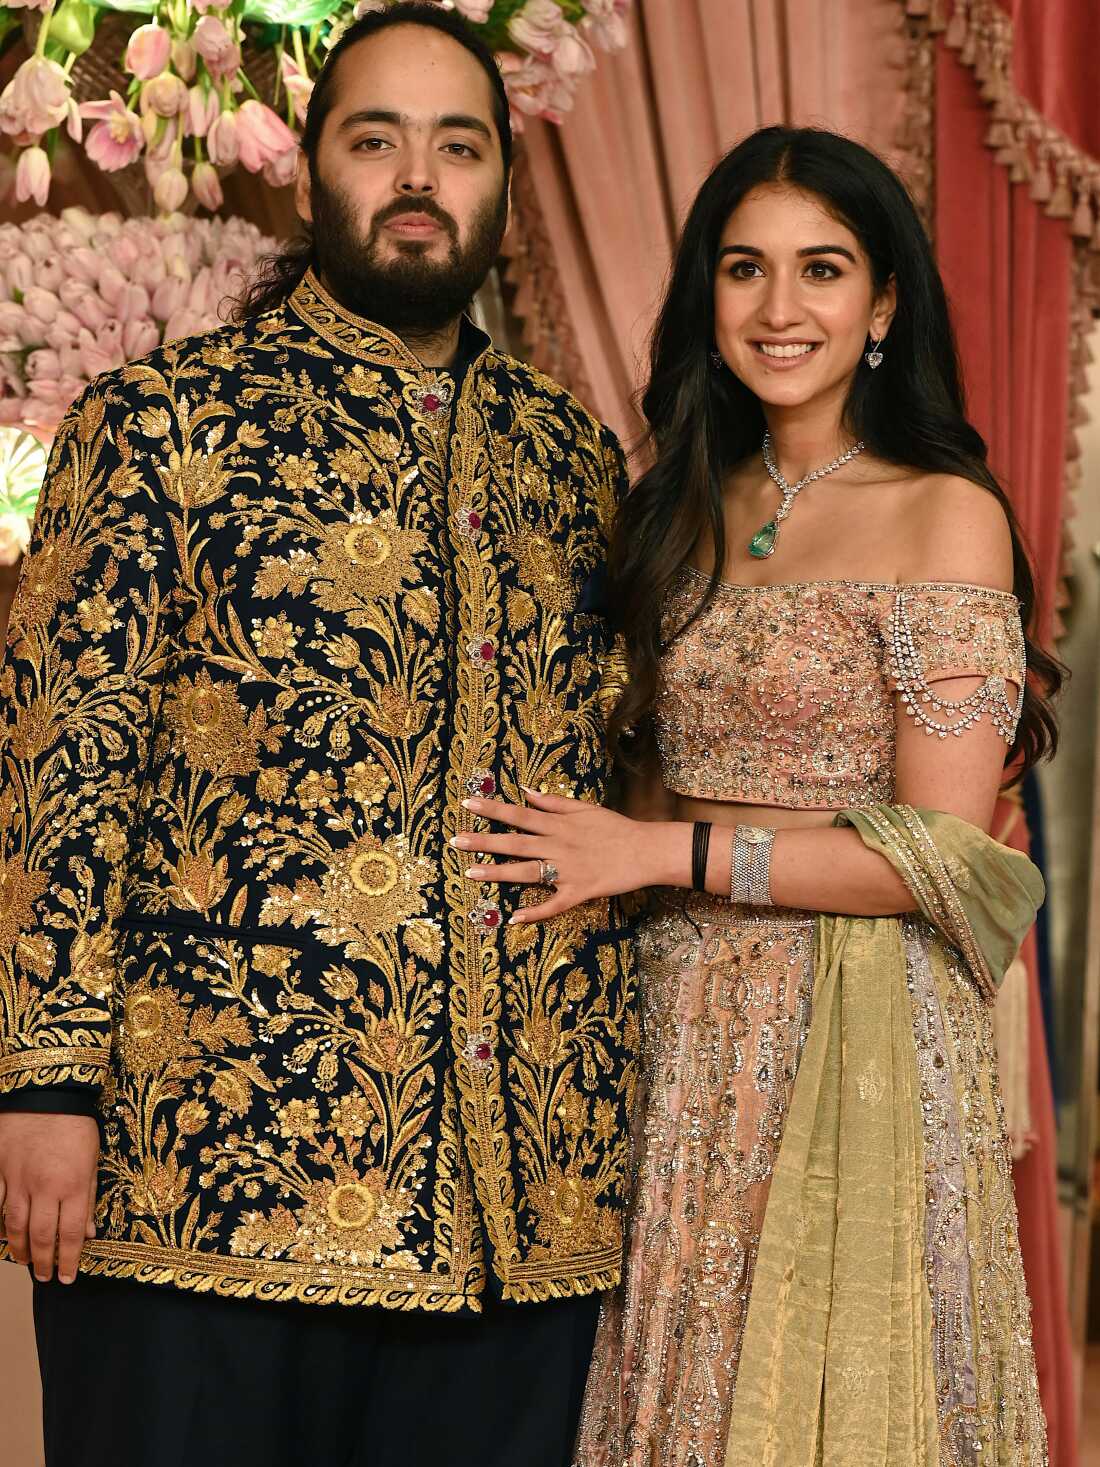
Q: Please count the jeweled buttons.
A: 6